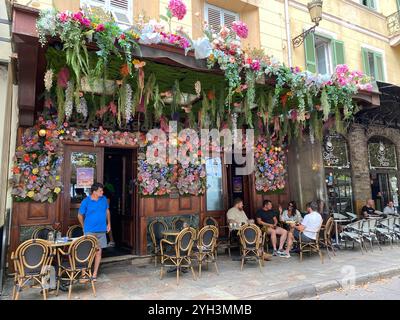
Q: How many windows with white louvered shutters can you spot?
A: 2